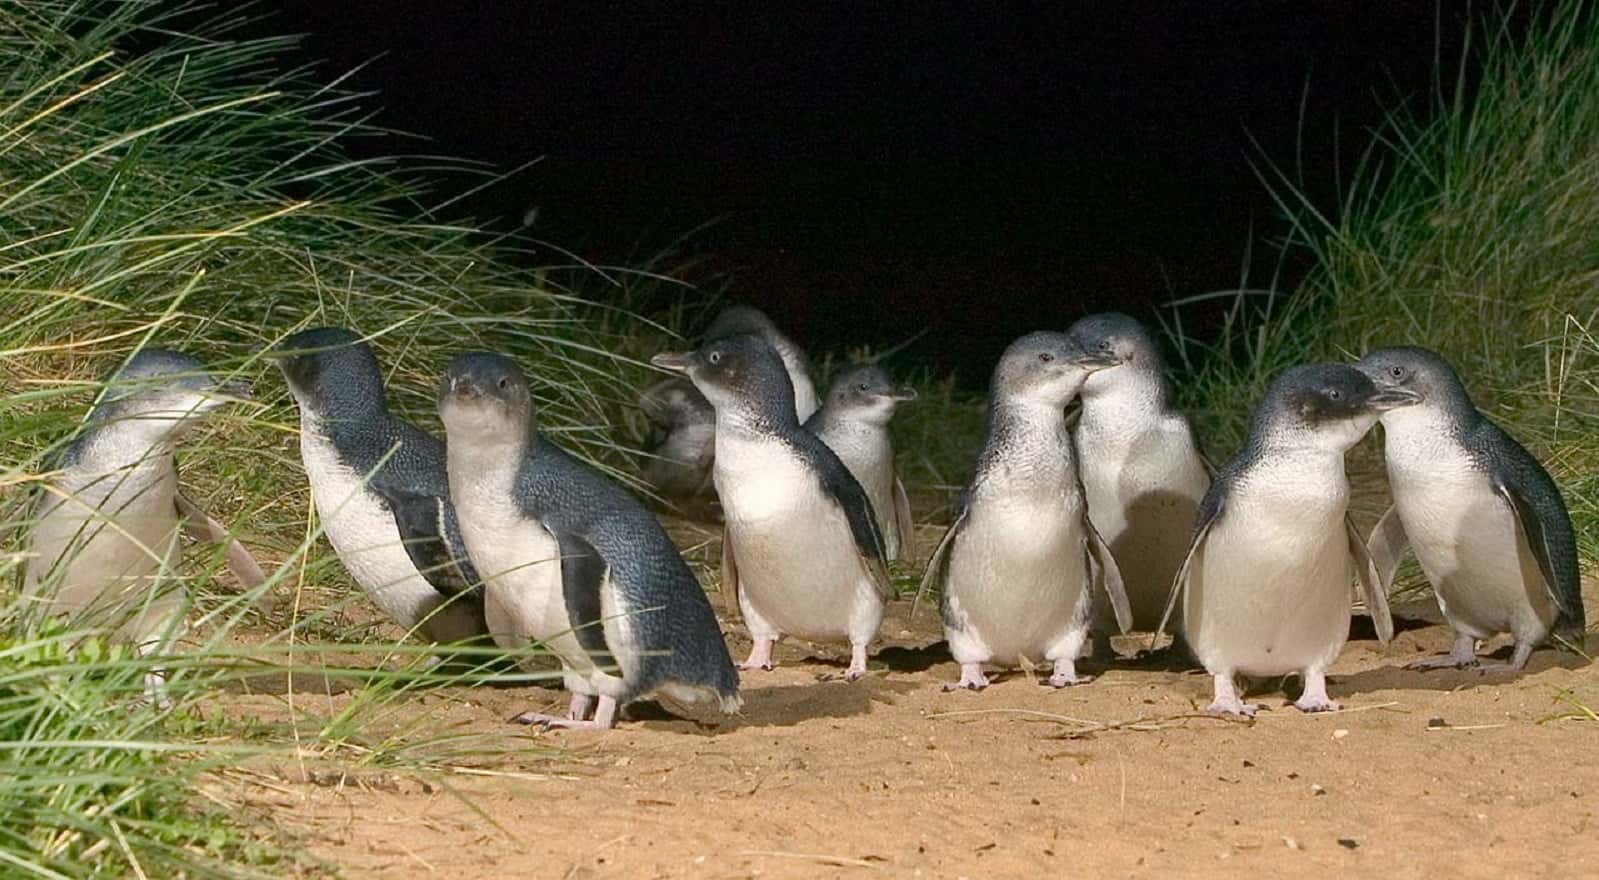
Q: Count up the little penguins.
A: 11